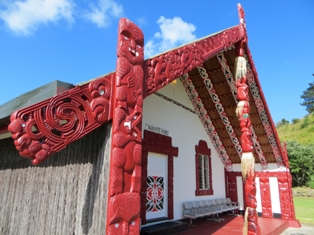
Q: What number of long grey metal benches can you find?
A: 1